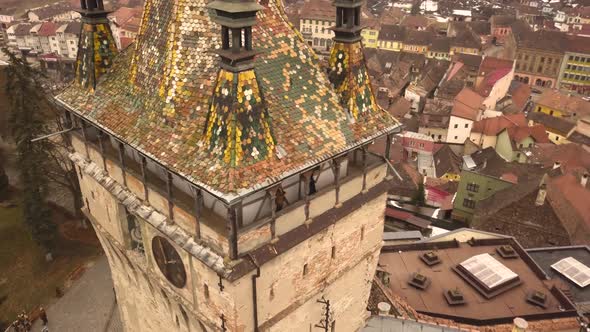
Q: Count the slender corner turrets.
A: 3